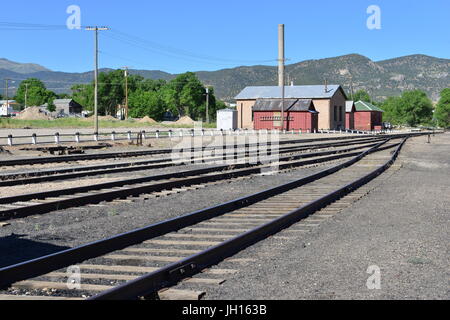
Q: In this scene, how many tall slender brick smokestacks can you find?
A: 1